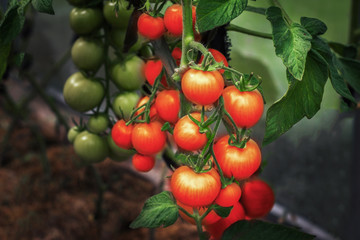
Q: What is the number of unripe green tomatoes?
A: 12